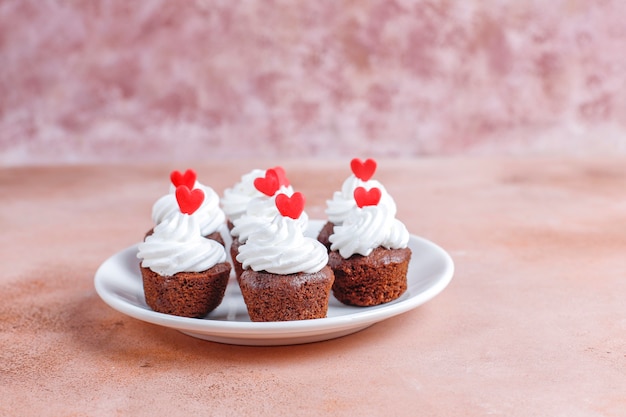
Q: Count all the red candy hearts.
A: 7